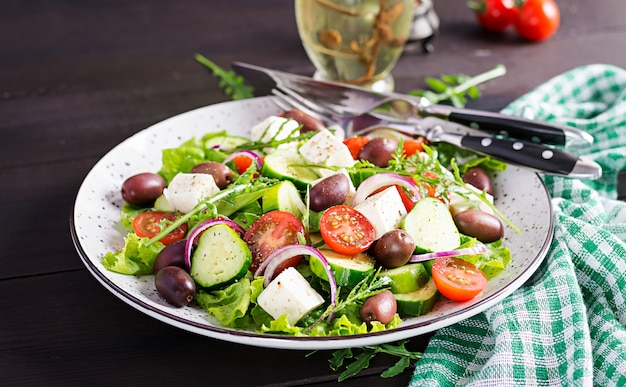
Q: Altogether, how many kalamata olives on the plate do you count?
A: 11